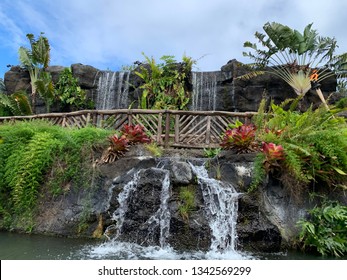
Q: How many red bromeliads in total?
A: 4